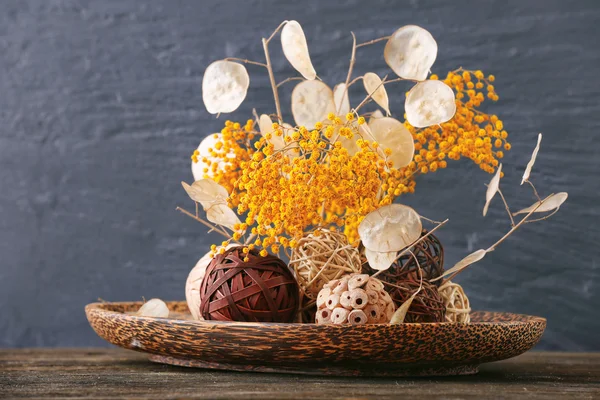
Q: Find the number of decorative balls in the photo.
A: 7